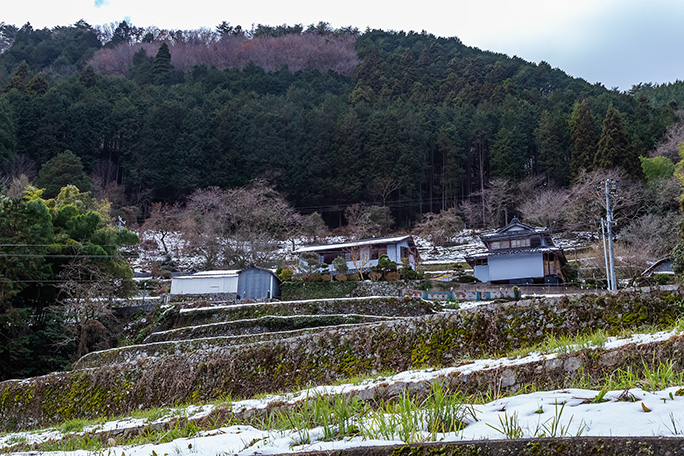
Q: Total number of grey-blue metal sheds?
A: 1